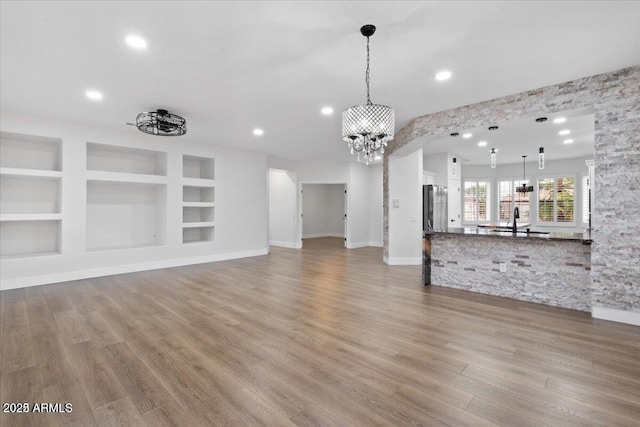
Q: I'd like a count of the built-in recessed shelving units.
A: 3